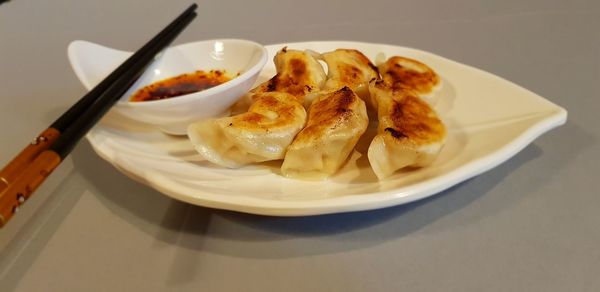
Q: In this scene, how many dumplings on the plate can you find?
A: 6